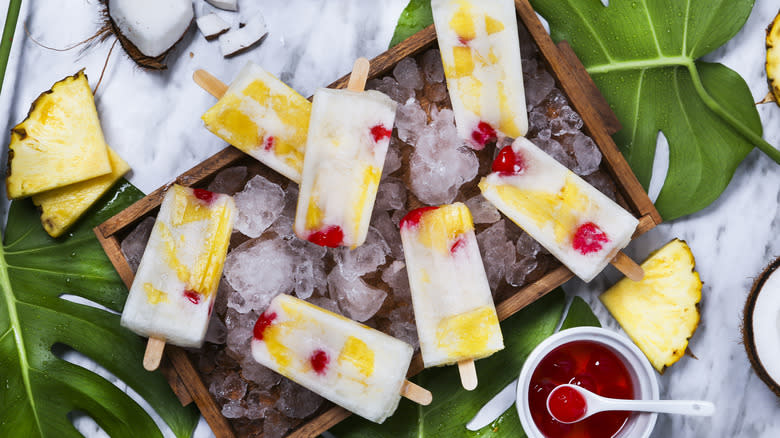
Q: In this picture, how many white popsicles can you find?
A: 7